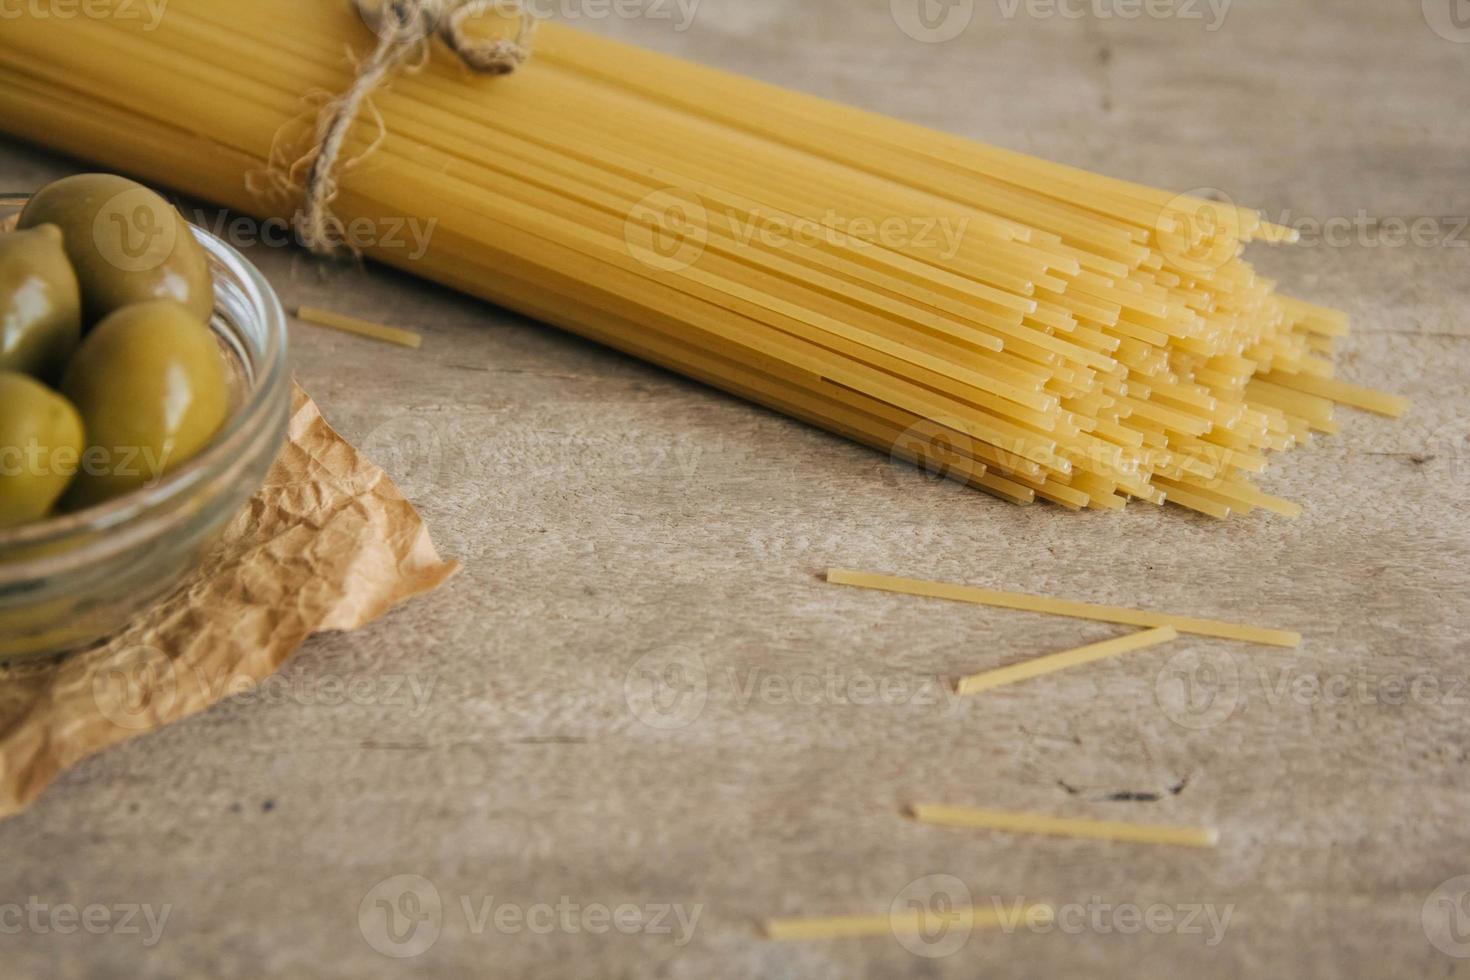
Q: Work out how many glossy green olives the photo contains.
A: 4